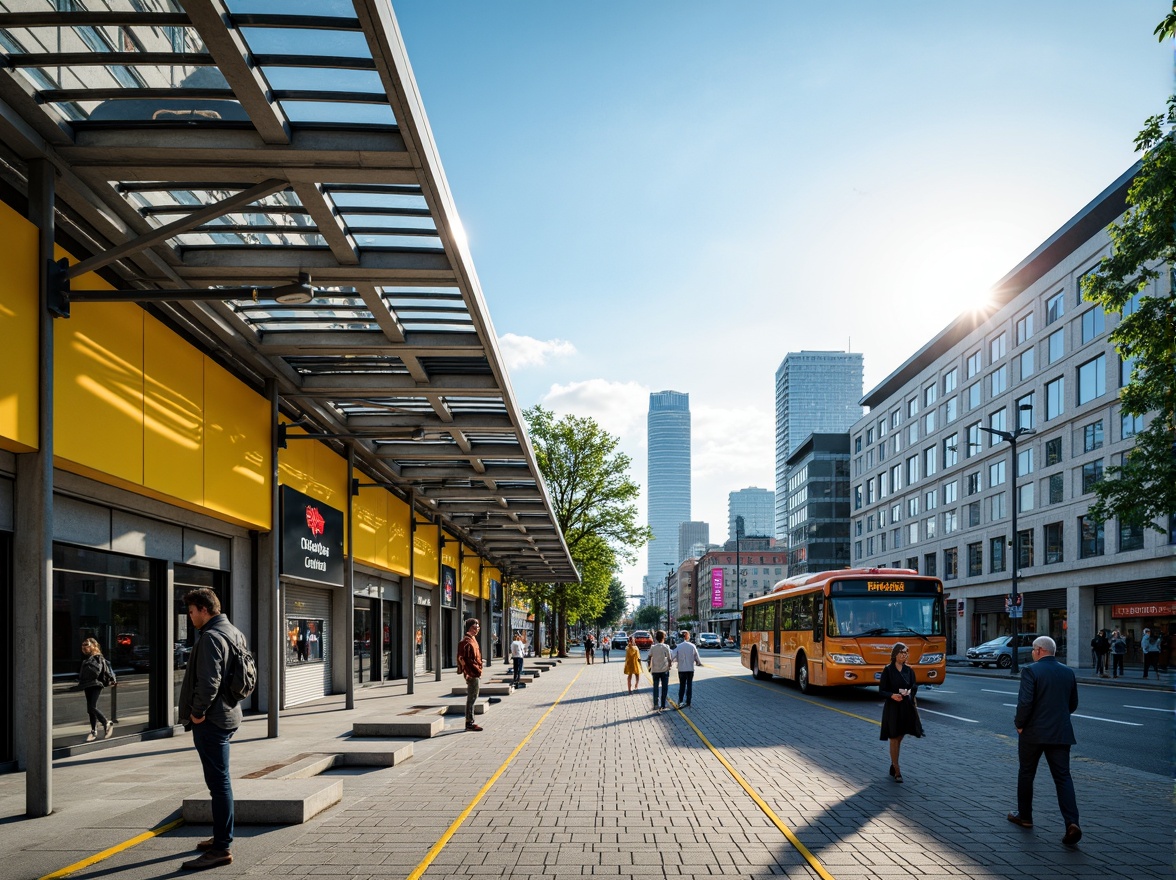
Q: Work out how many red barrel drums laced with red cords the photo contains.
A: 0